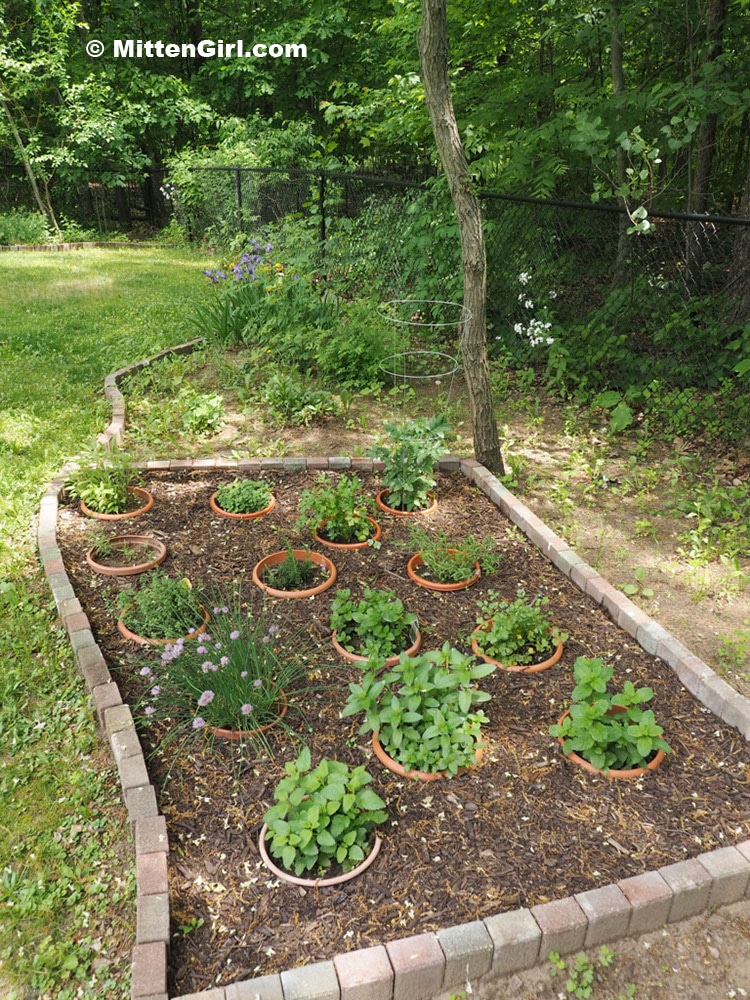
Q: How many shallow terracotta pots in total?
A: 14